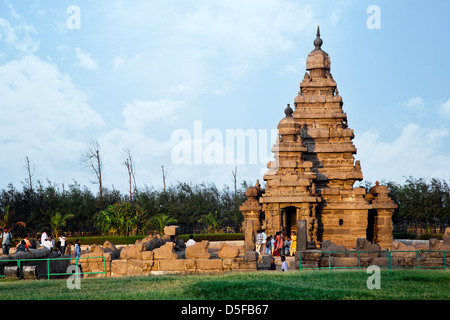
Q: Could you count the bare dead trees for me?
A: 5